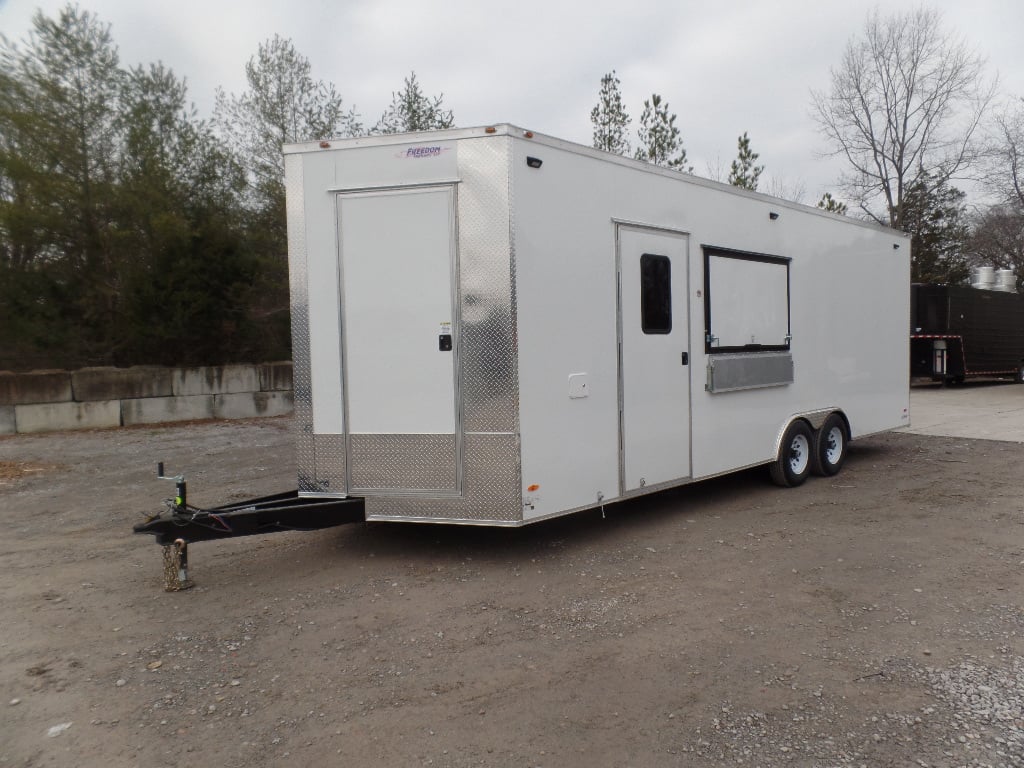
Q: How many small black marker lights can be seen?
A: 3